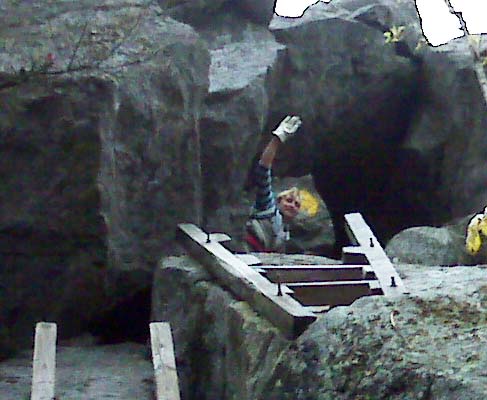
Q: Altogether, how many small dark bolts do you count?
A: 4